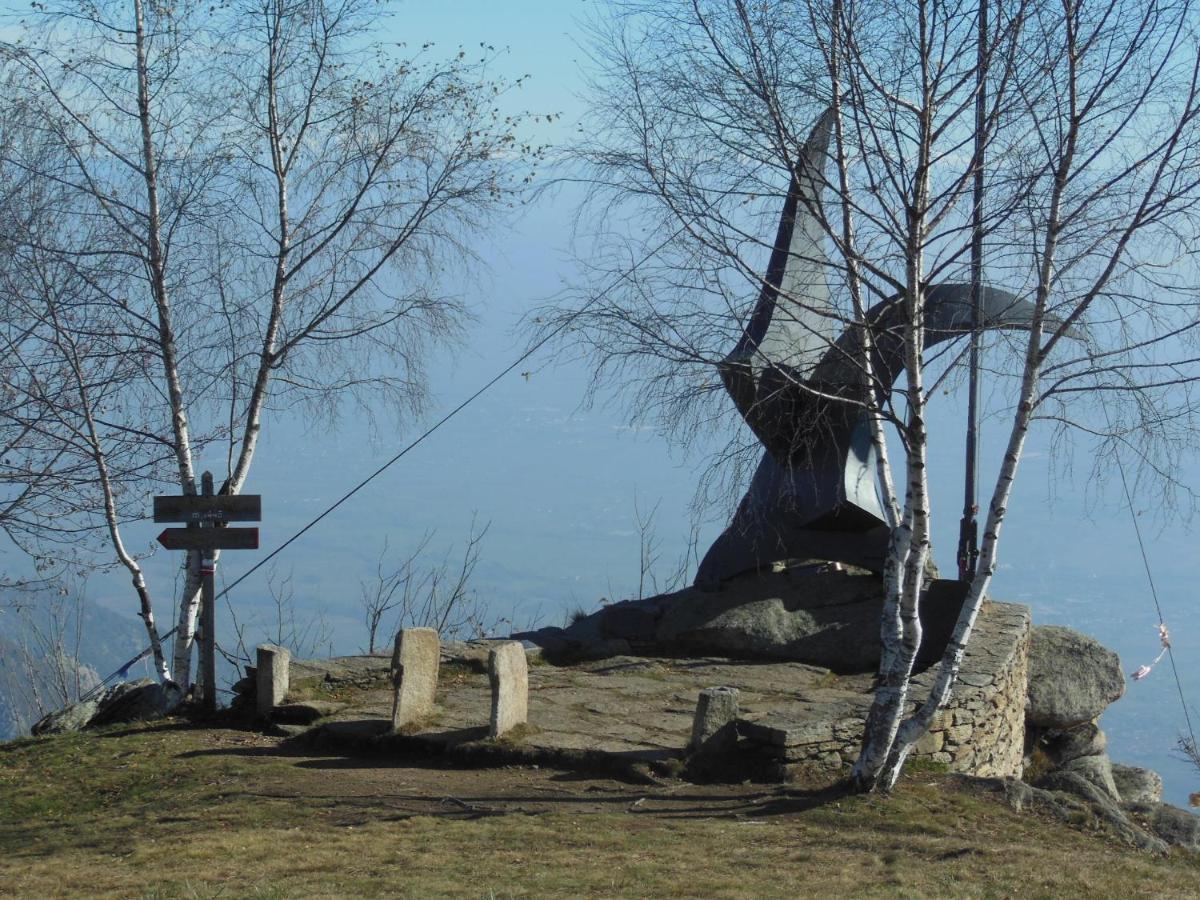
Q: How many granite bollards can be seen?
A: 4